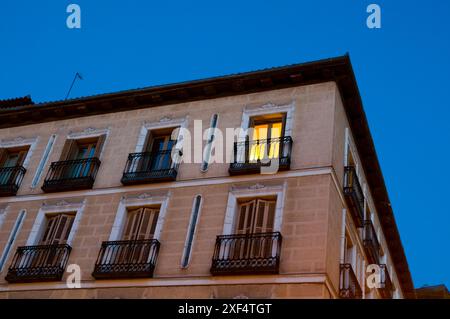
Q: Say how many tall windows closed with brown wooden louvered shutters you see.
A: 3